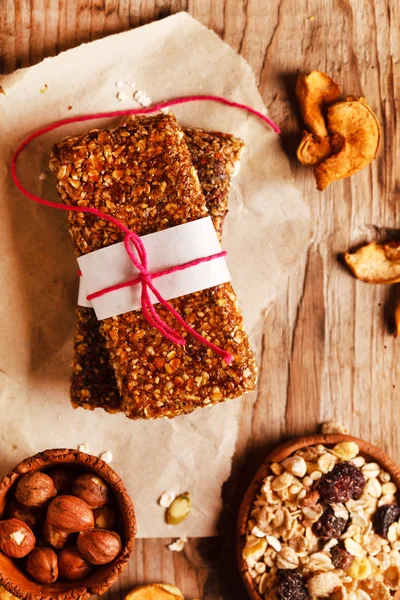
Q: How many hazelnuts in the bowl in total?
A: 11